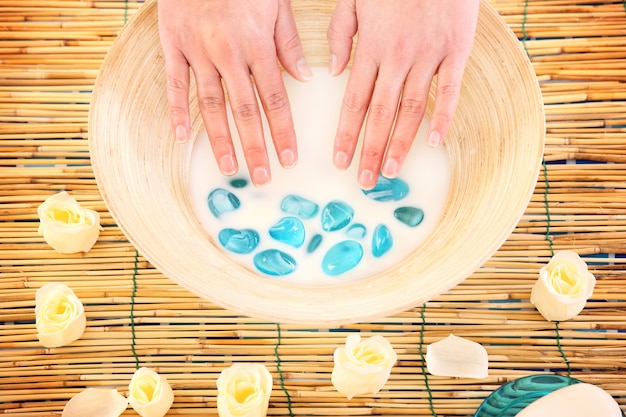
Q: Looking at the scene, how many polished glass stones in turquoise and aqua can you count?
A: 13